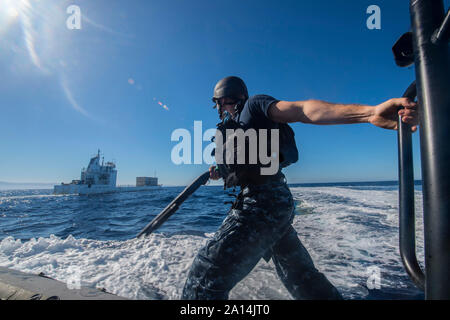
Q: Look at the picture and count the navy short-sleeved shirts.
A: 1